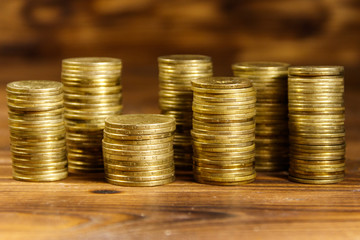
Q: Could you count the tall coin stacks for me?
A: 6